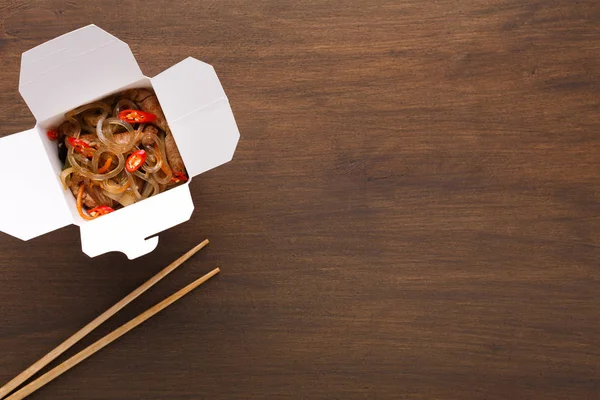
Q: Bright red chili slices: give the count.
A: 6